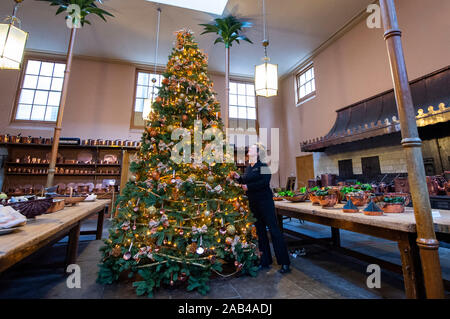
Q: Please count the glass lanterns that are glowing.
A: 3